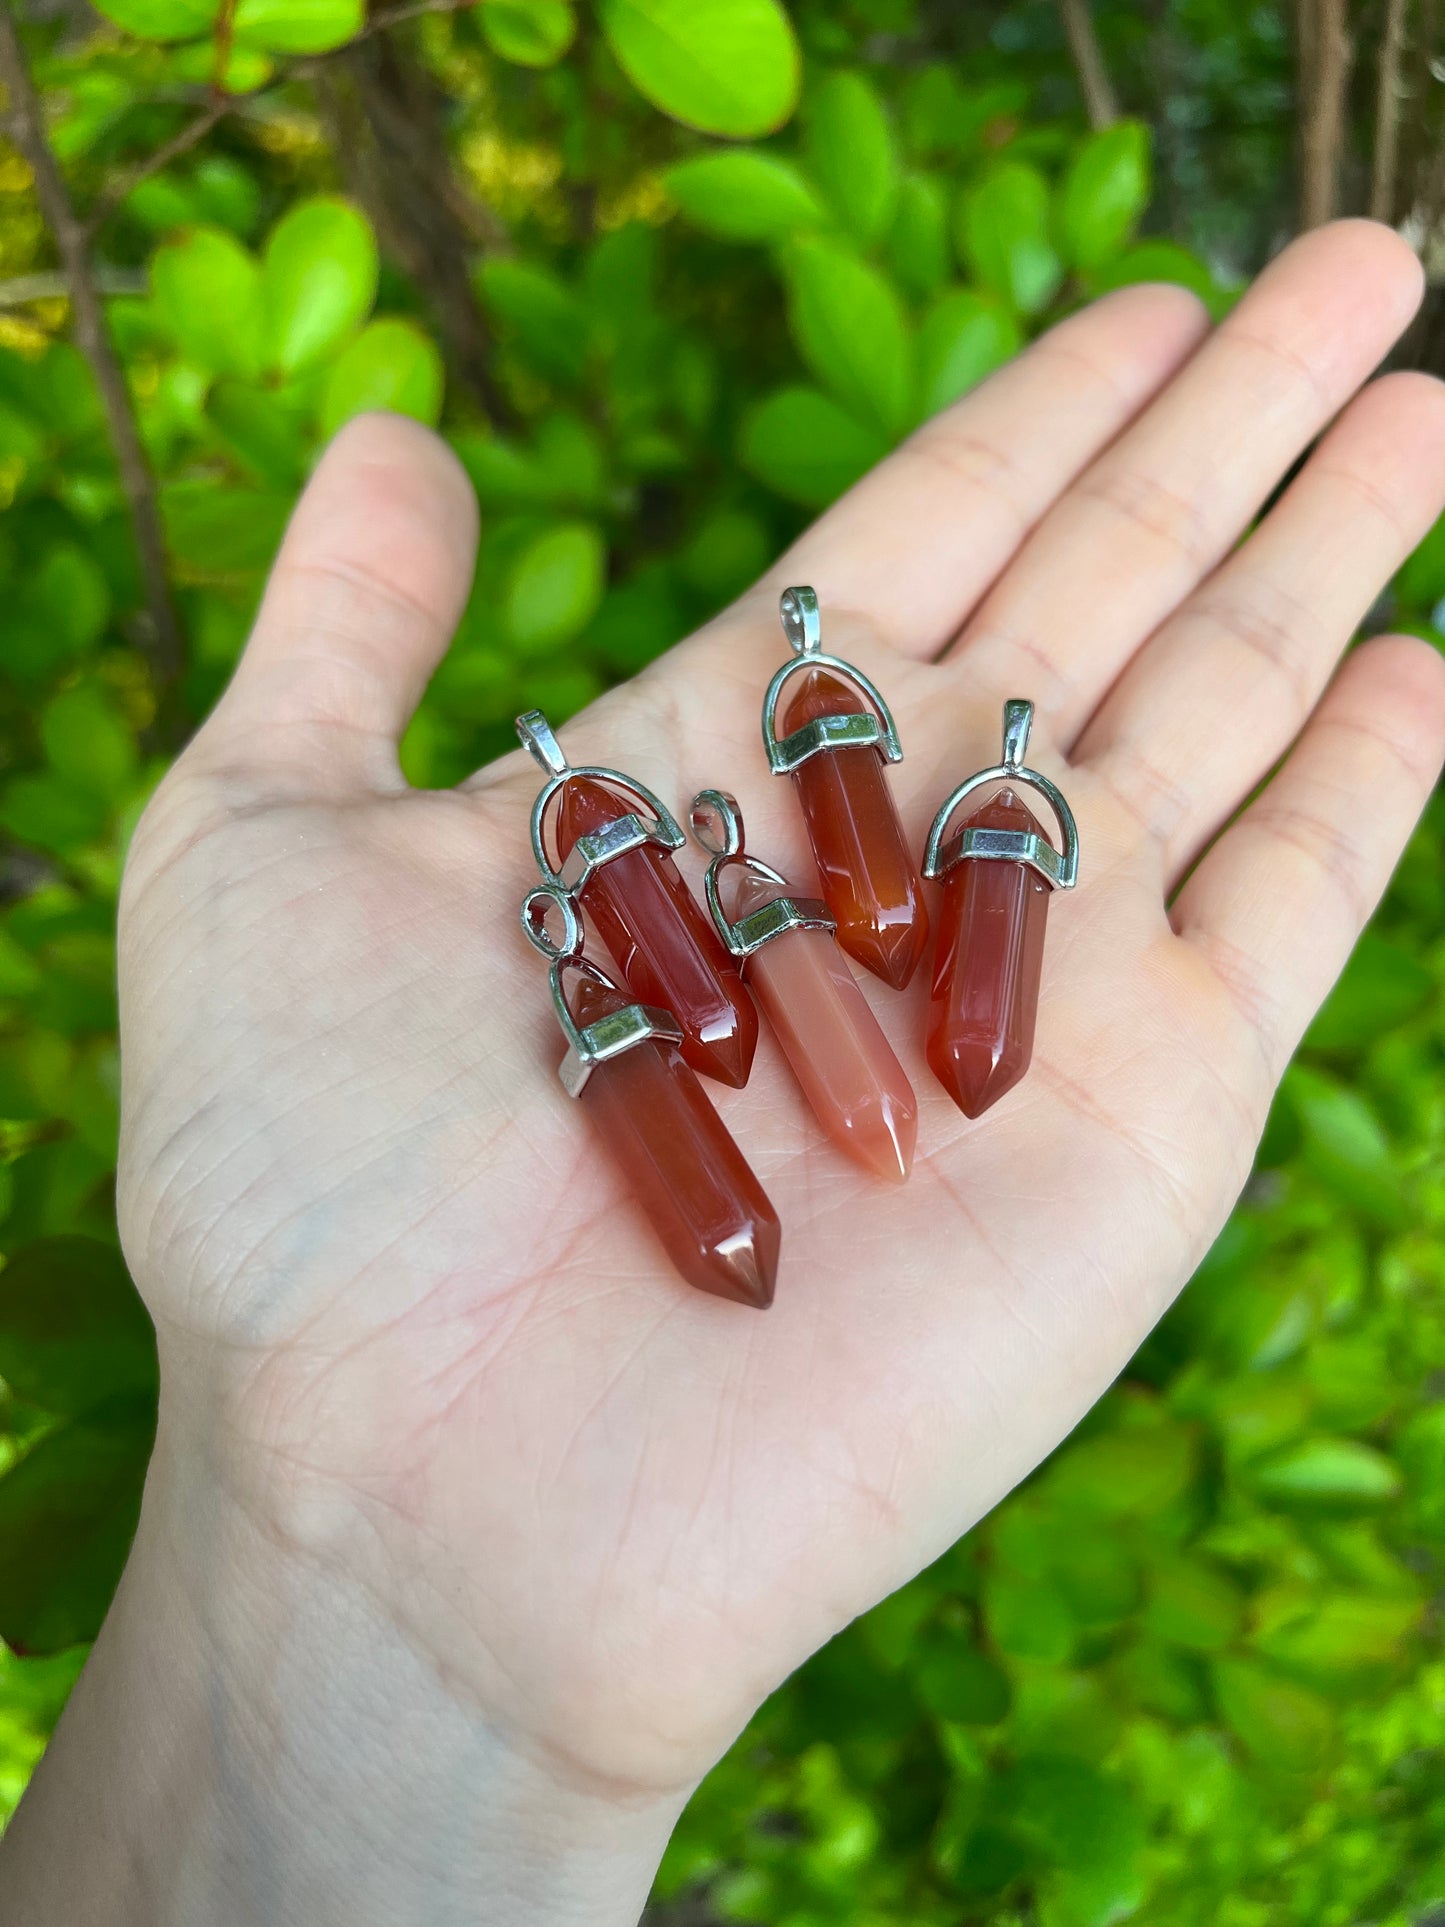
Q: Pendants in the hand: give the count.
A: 5